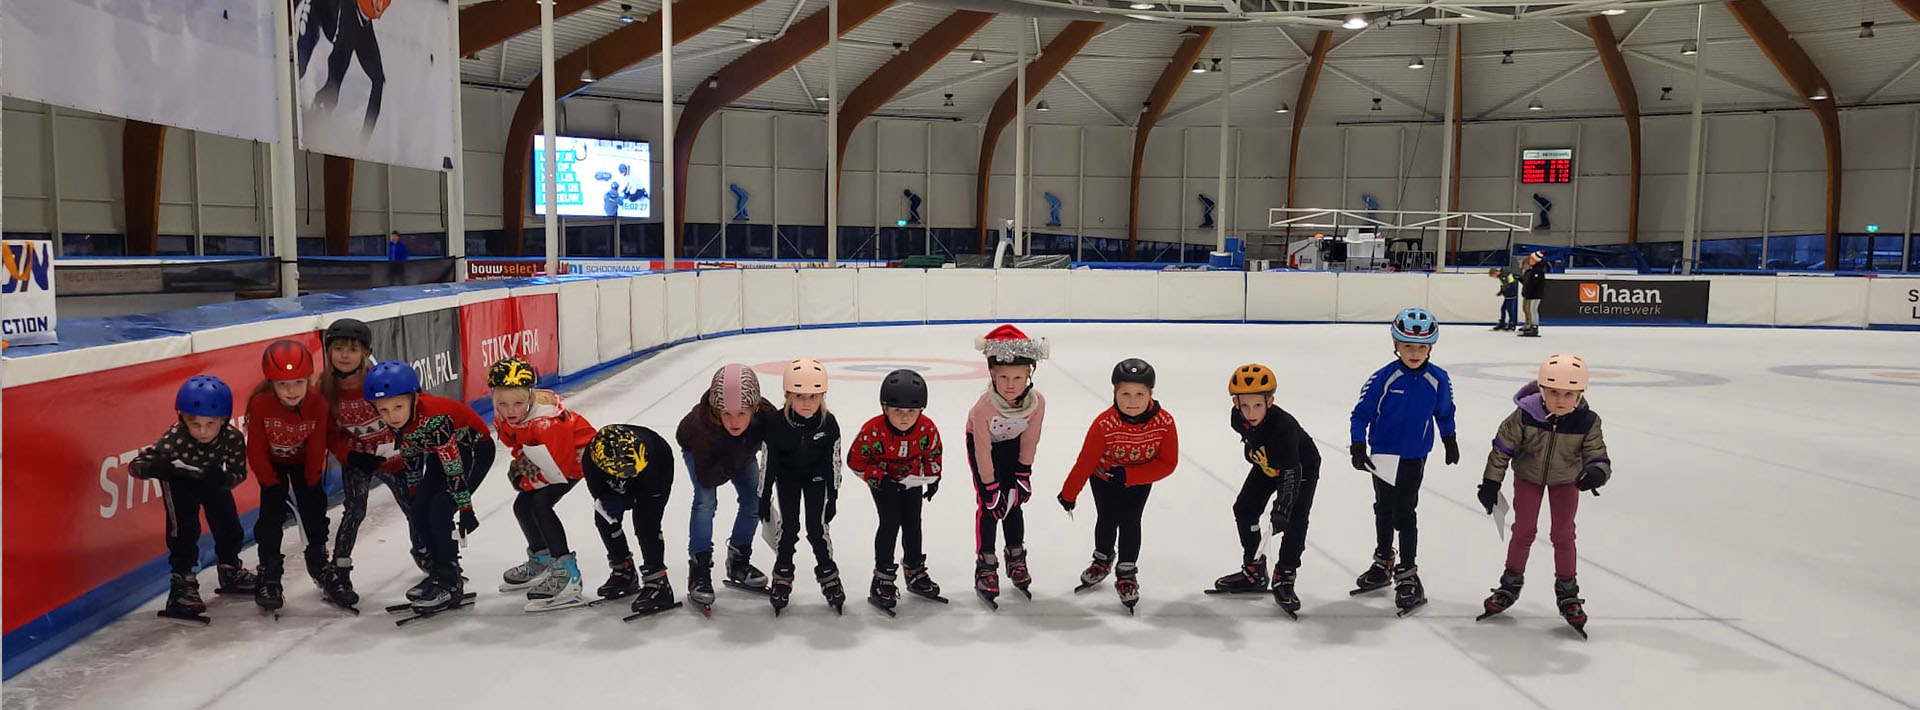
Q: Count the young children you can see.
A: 14